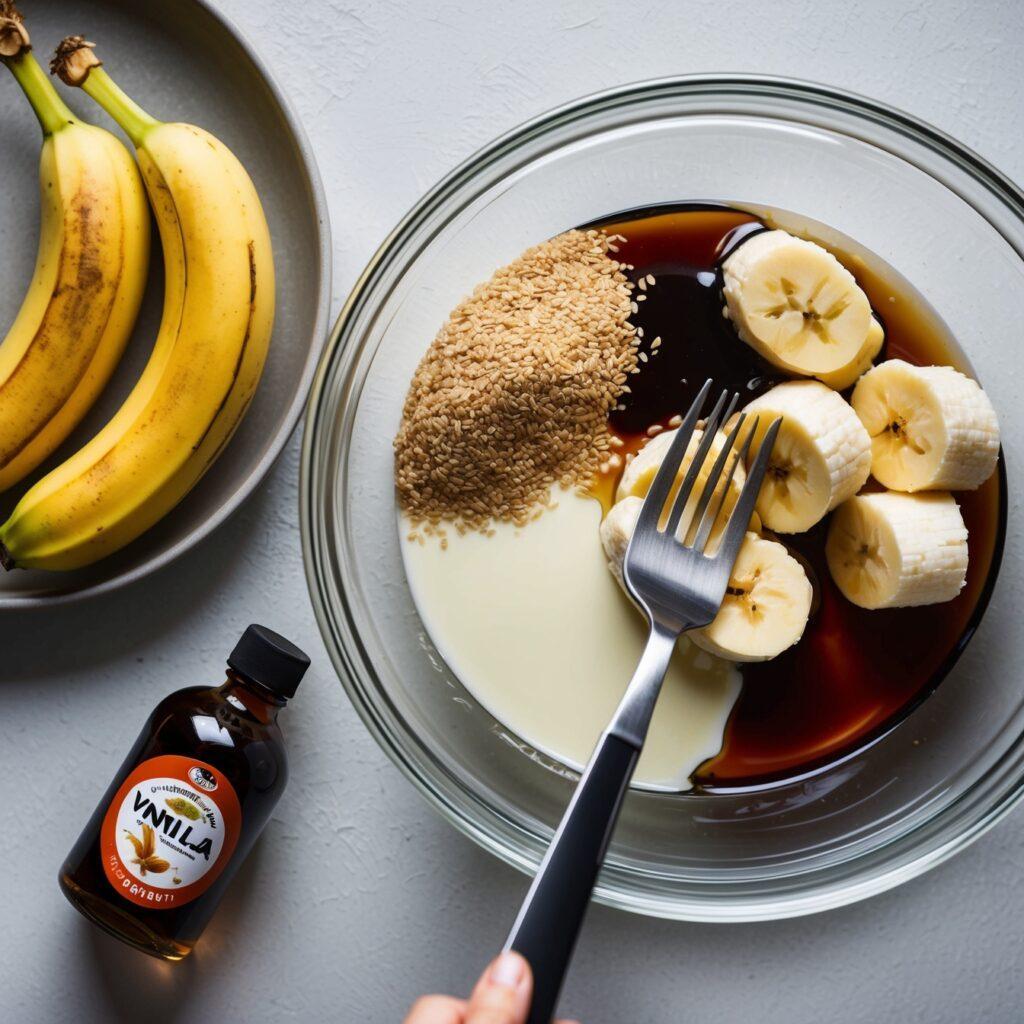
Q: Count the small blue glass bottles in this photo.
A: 0